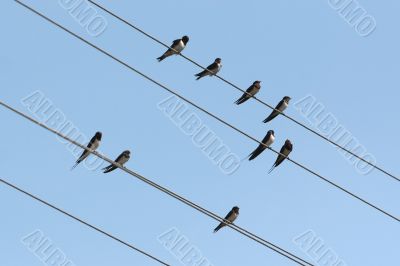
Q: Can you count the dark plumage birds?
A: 9